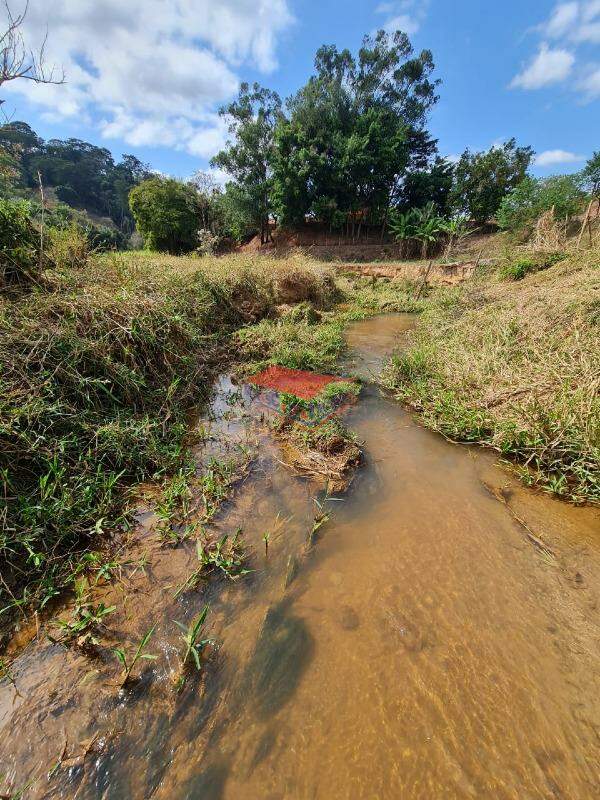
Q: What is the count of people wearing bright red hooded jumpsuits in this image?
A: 0